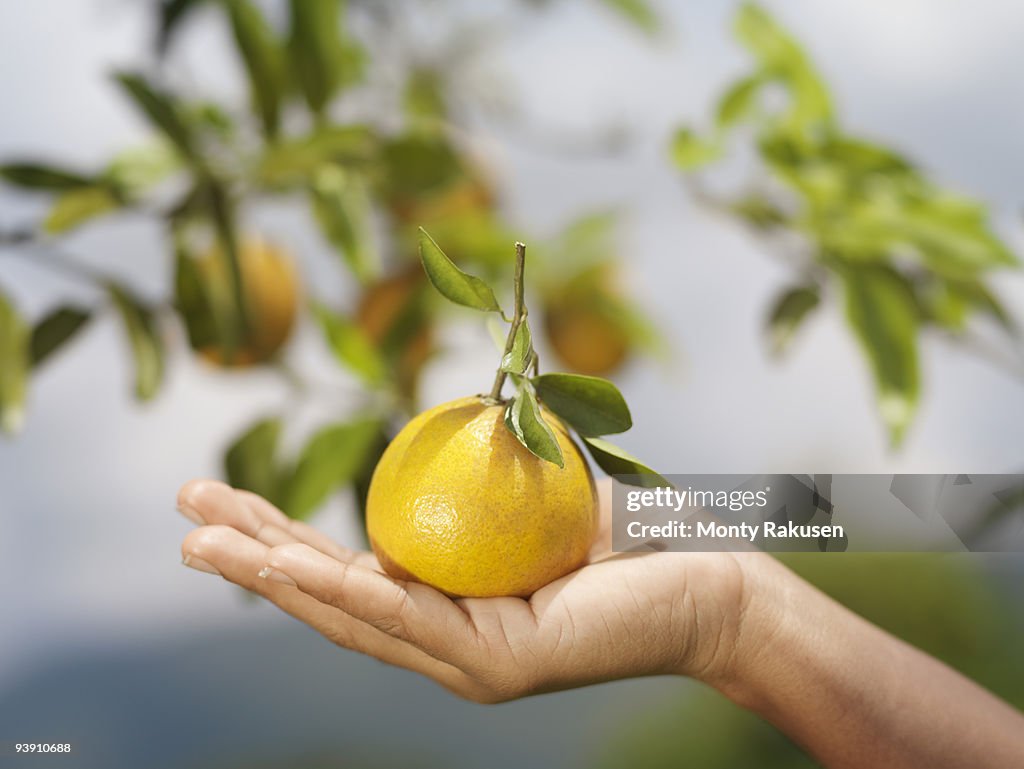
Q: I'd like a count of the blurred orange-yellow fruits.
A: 4